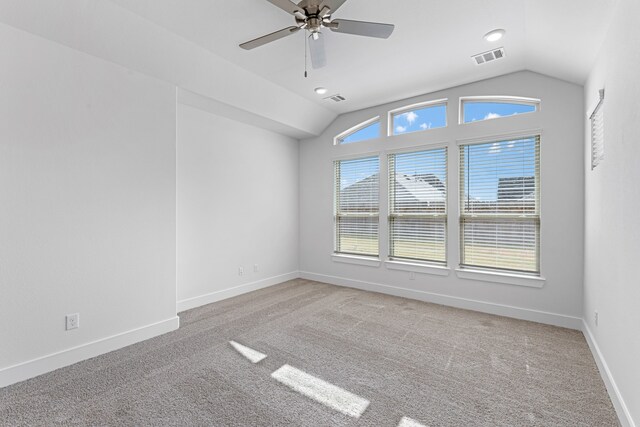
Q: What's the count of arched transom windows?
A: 3